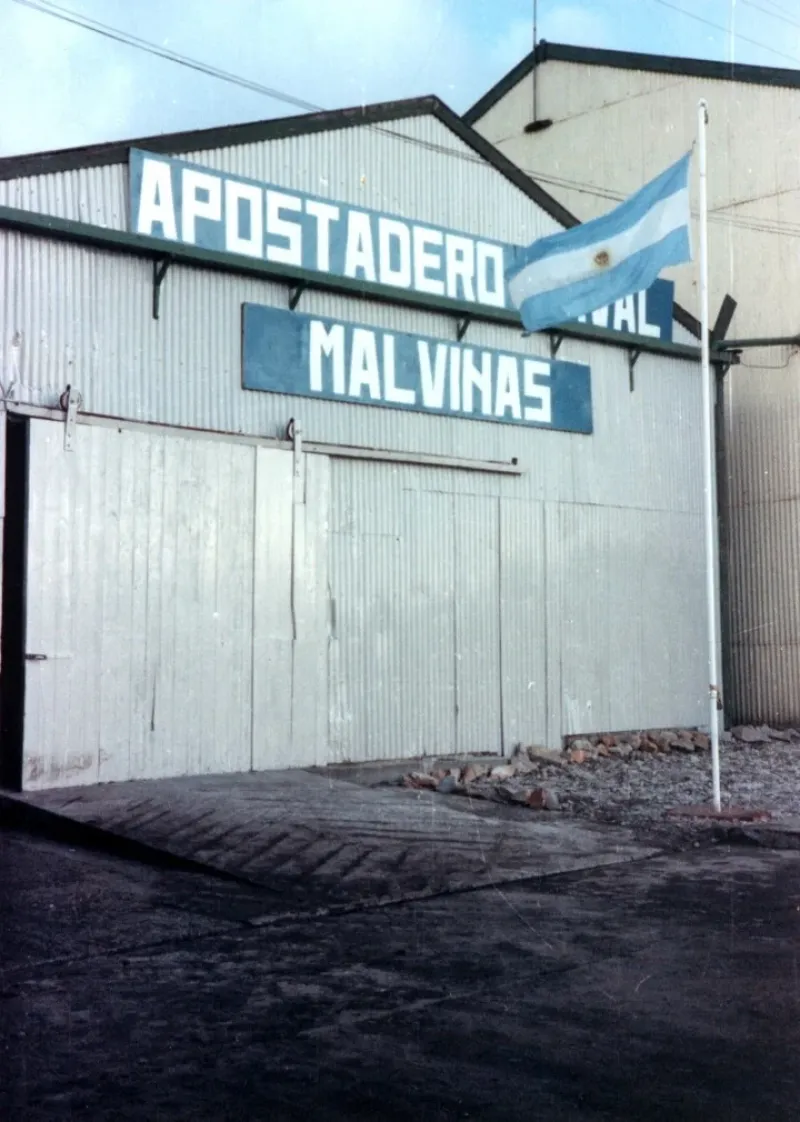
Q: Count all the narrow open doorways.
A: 1